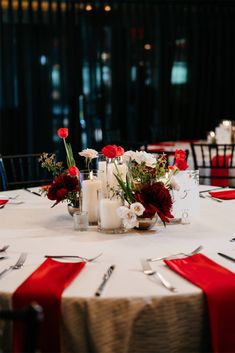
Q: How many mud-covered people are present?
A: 0